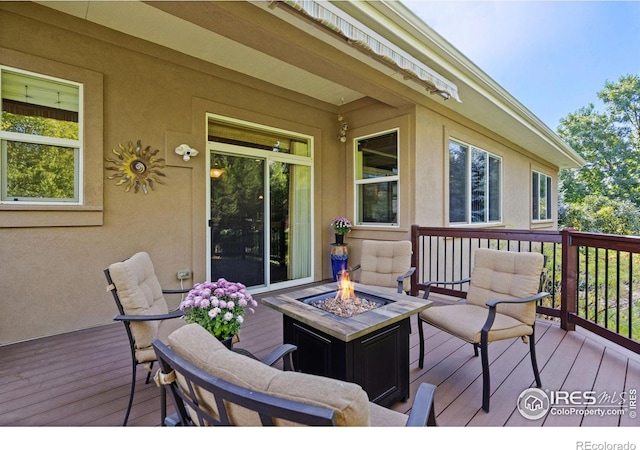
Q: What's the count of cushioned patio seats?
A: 4